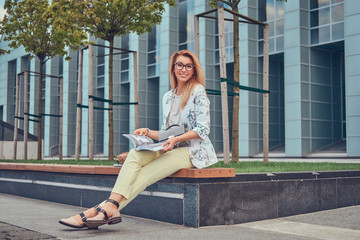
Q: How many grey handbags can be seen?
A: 1